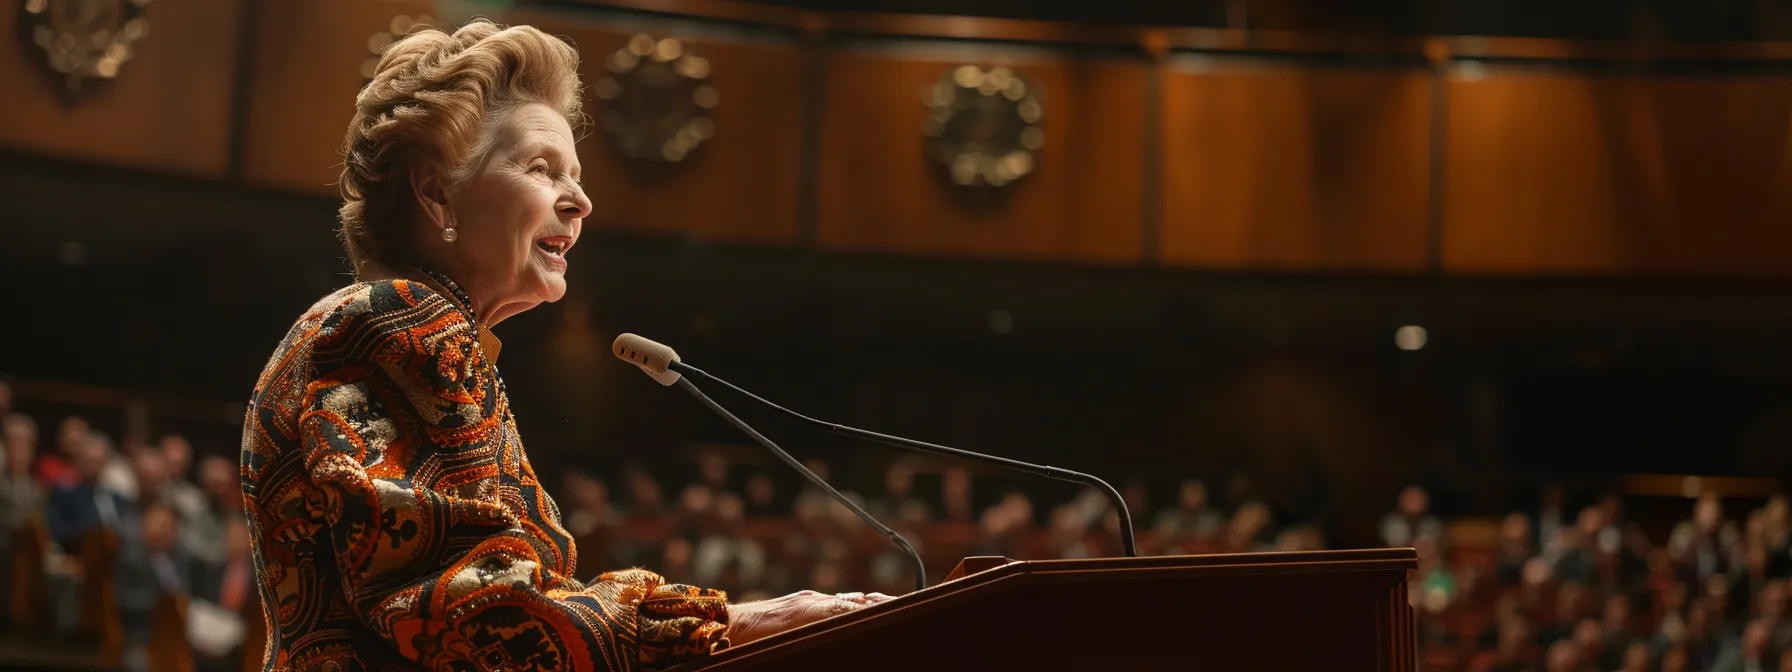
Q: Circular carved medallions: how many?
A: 4